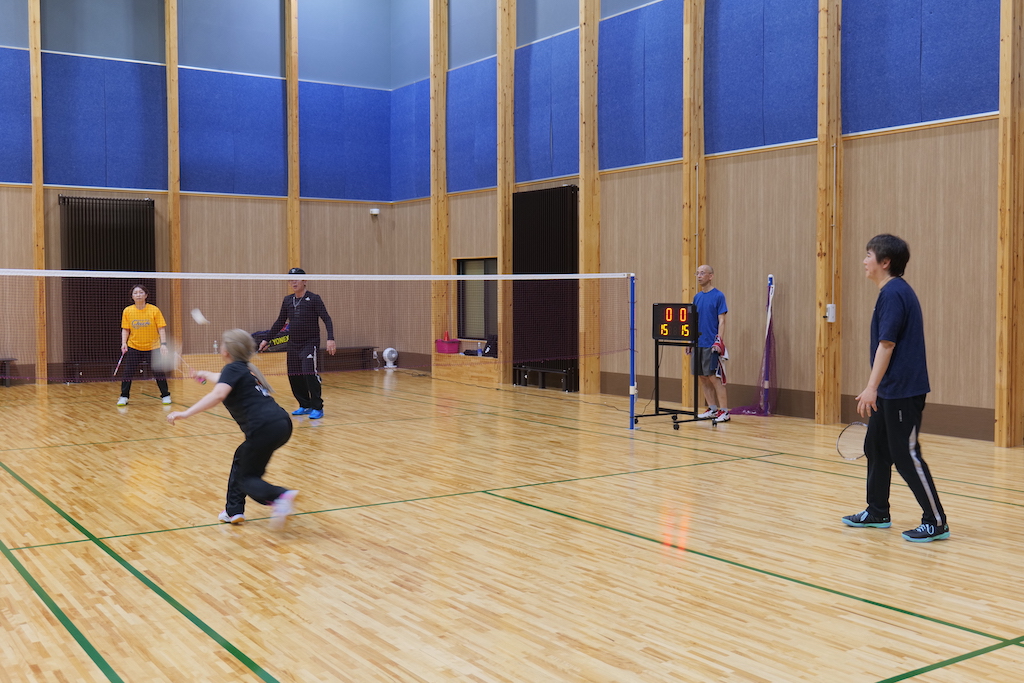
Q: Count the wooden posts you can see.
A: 9